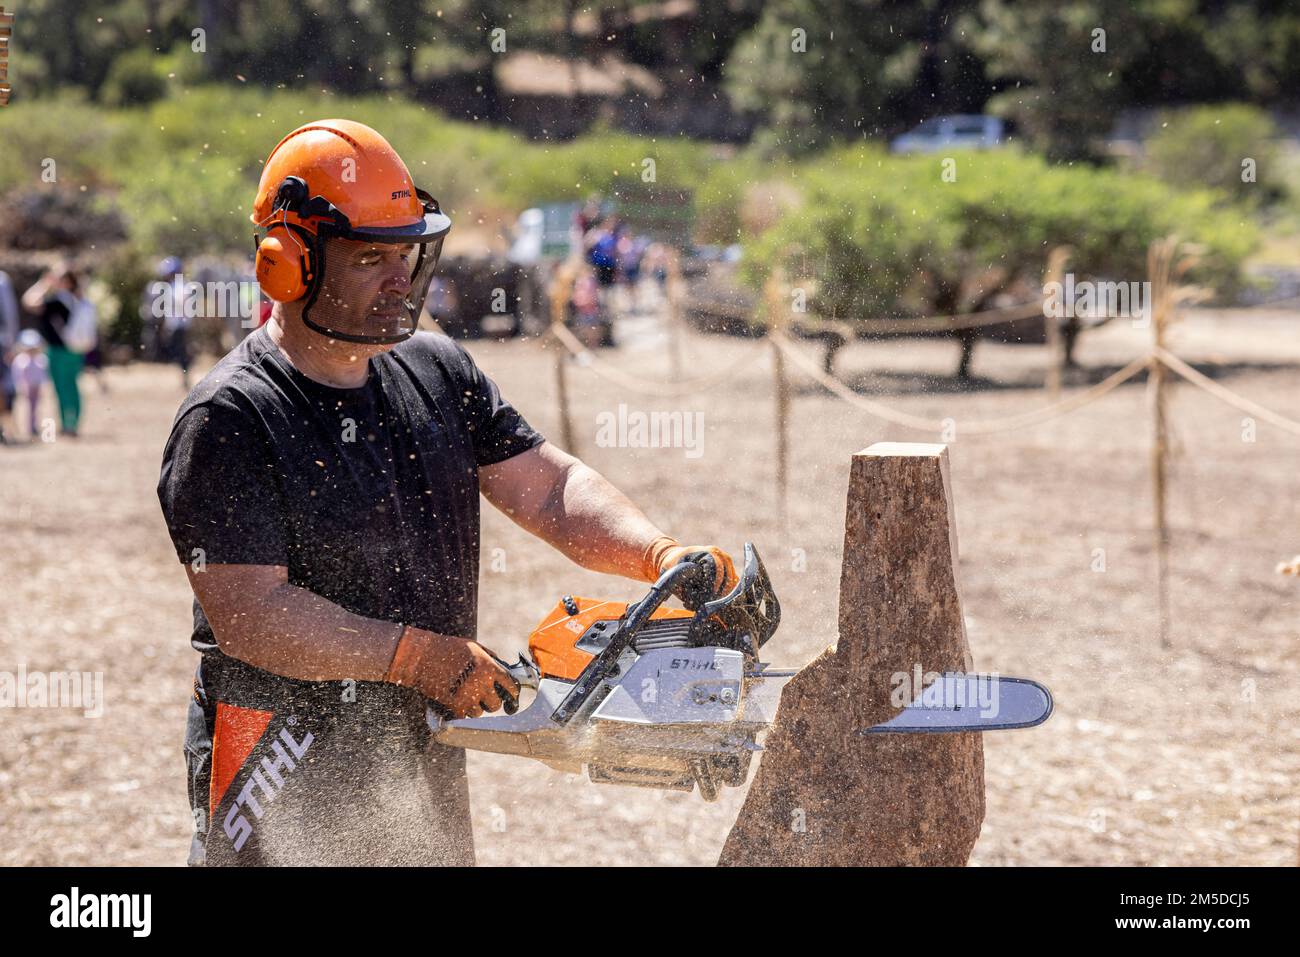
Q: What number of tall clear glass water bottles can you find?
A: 0